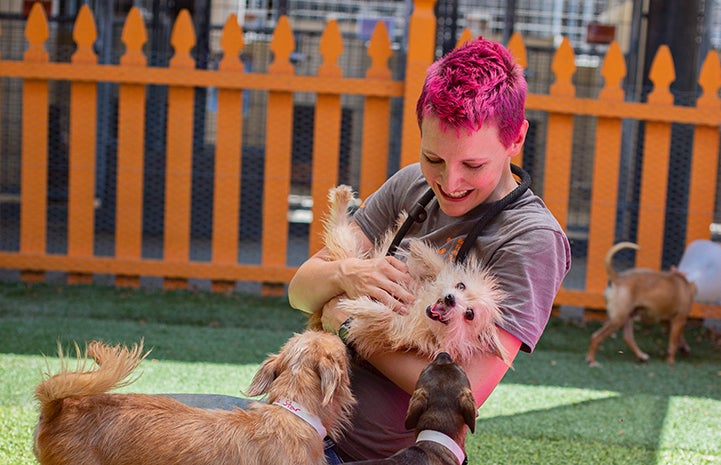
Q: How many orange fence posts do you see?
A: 15